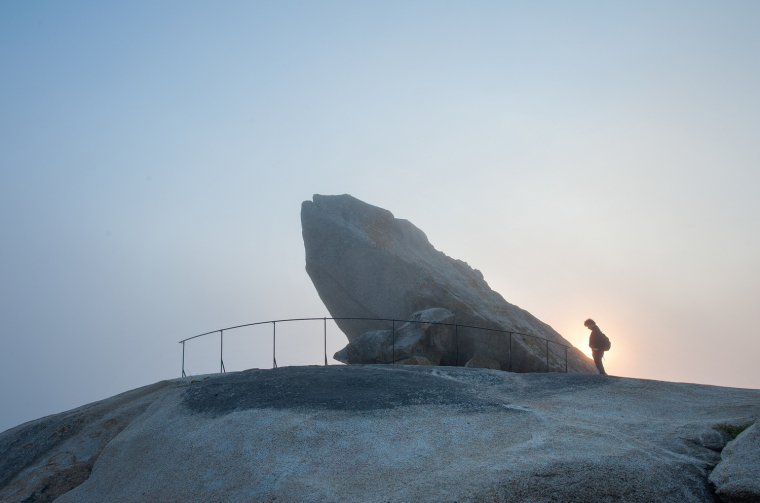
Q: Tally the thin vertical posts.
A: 9